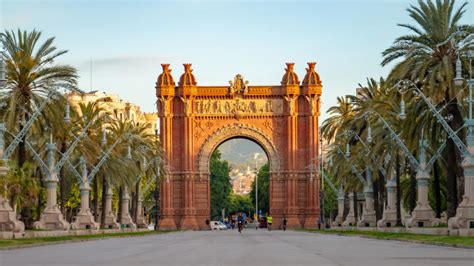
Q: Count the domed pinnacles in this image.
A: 4